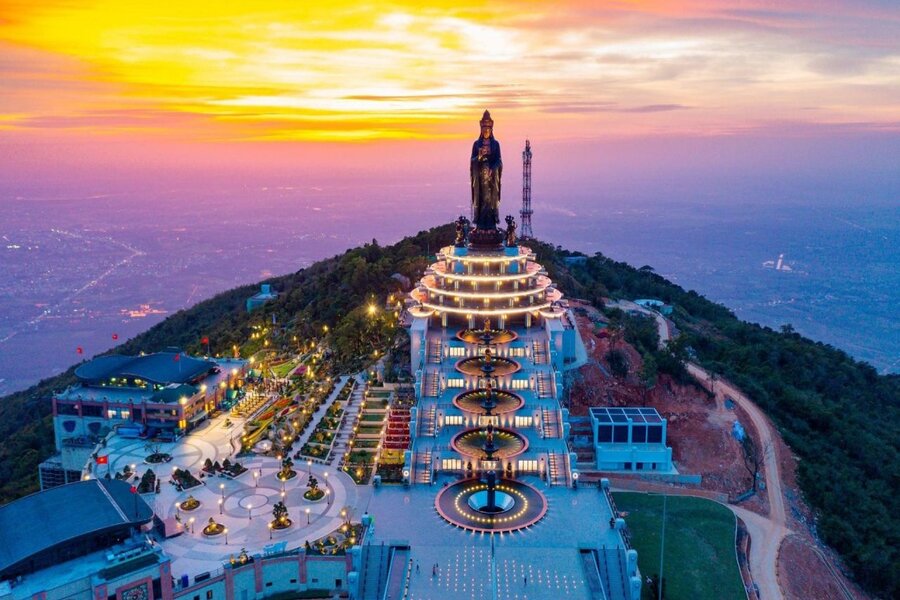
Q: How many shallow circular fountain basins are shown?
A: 5